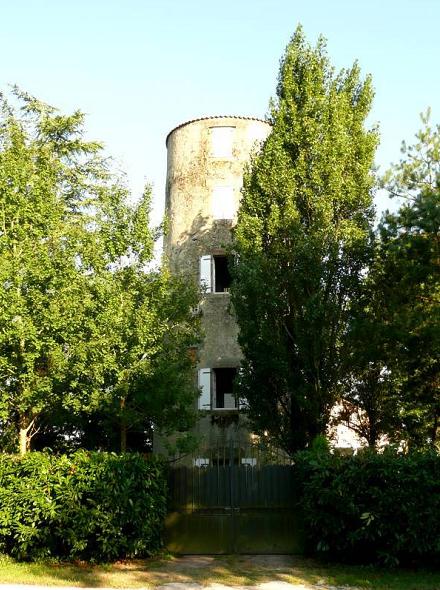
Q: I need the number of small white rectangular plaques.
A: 2